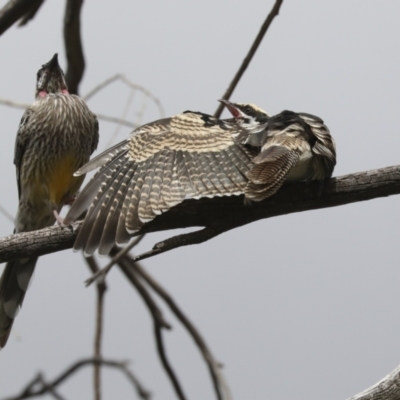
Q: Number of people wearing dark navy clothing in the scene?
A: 0